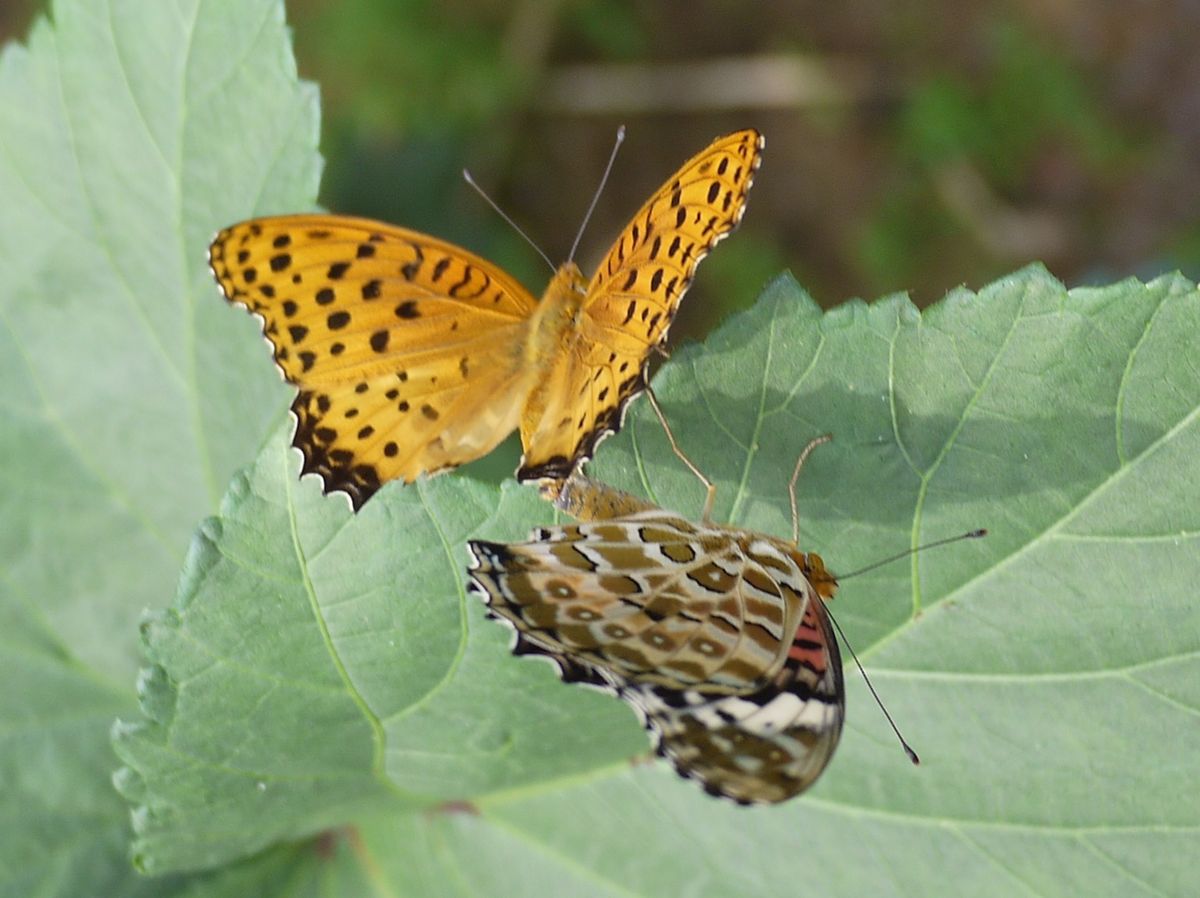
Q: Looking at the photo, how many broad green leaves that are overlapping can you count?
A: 2